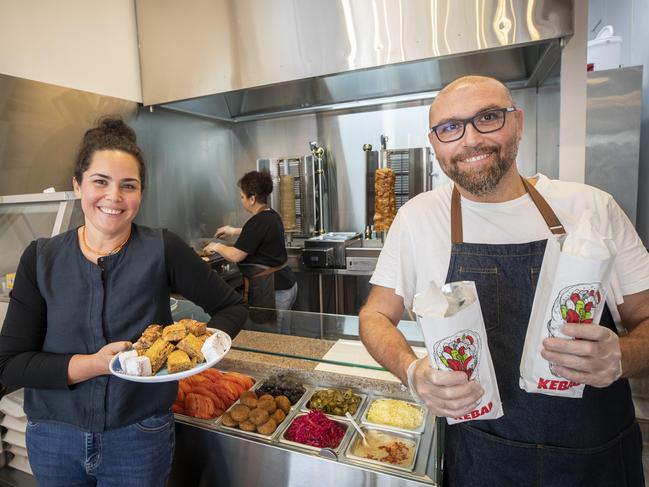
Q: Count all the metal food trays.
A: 7